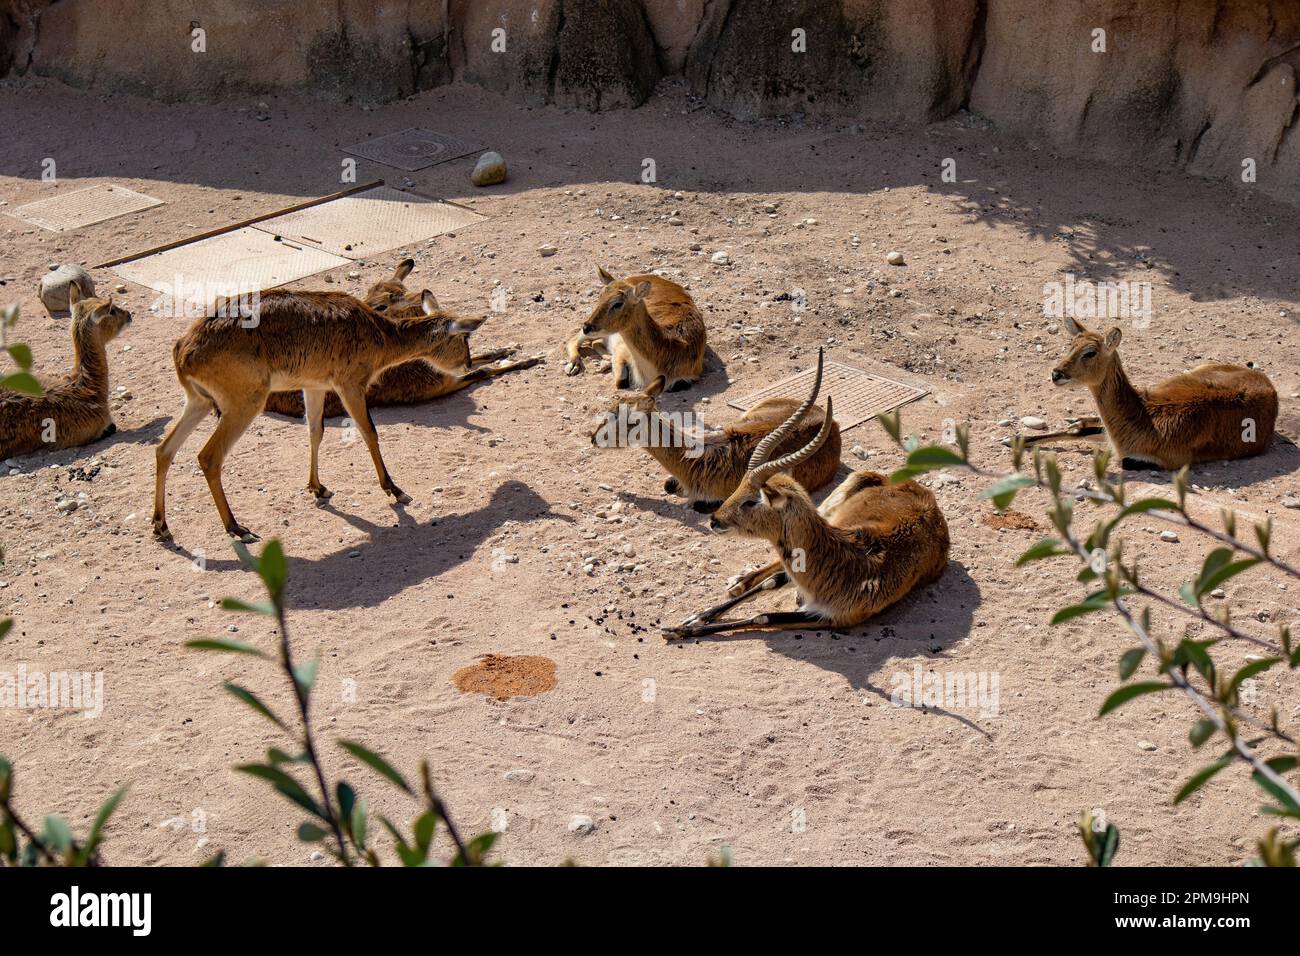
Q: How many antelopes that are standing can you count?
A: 1